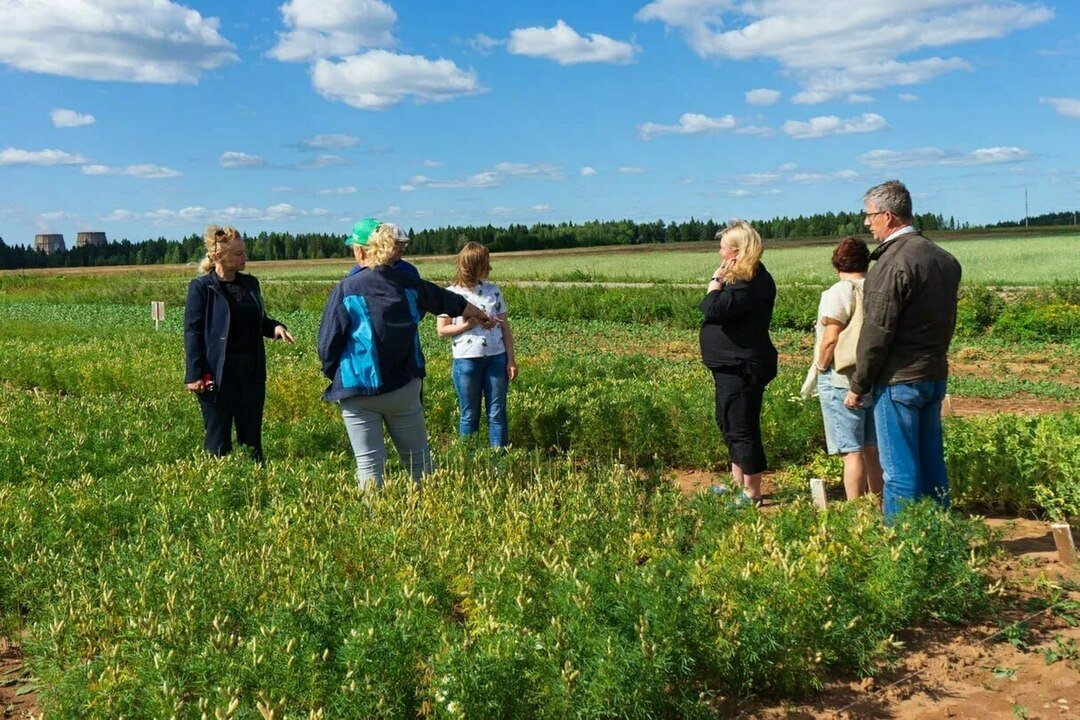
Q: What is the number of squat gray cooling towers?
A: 2